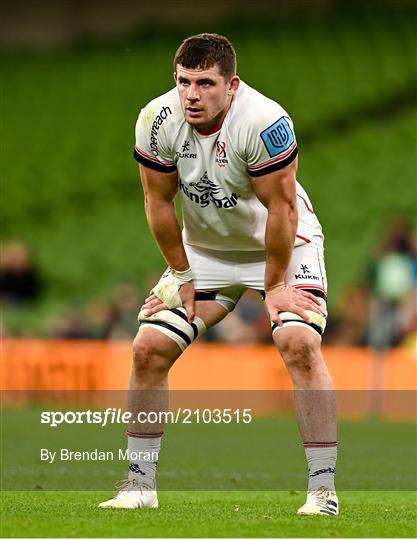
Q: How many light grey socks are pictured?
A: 2